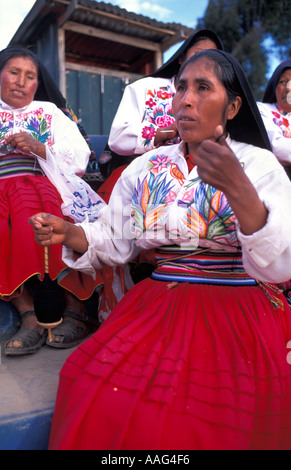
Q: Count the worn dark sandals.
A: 2